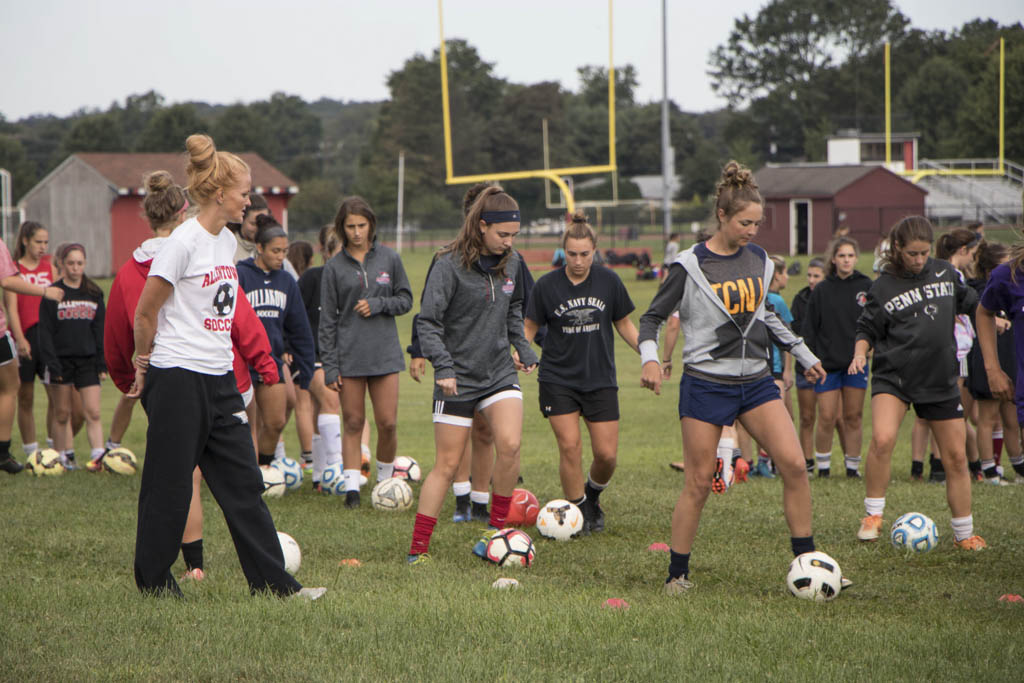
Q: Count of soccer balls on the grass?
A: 13